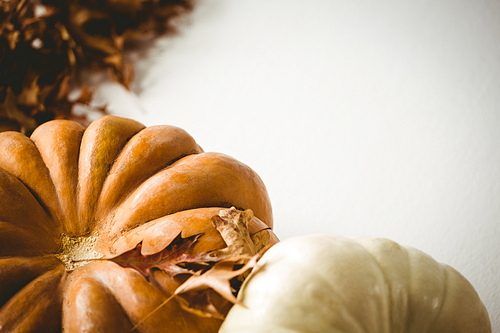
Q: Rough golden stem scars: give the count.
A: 1